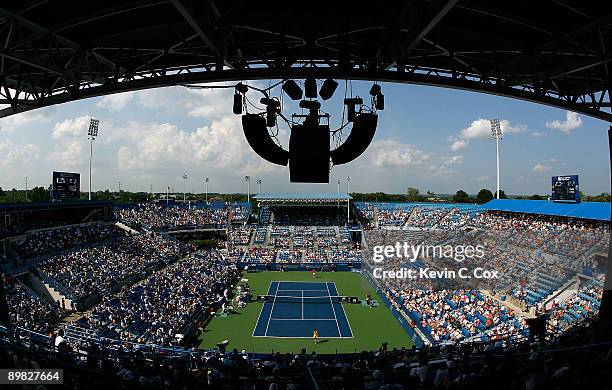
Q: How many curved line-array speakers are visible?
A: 2